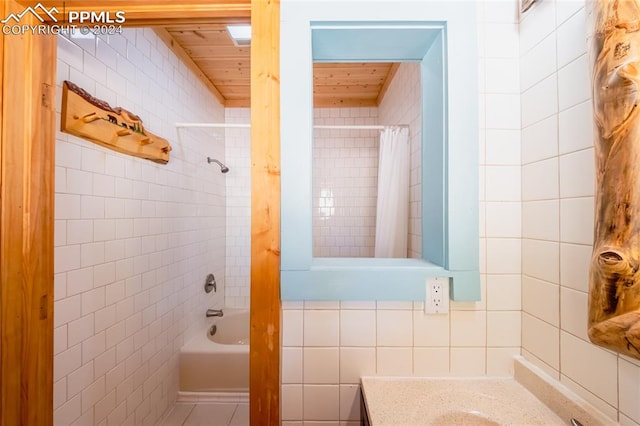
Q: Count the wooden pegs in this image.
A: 4